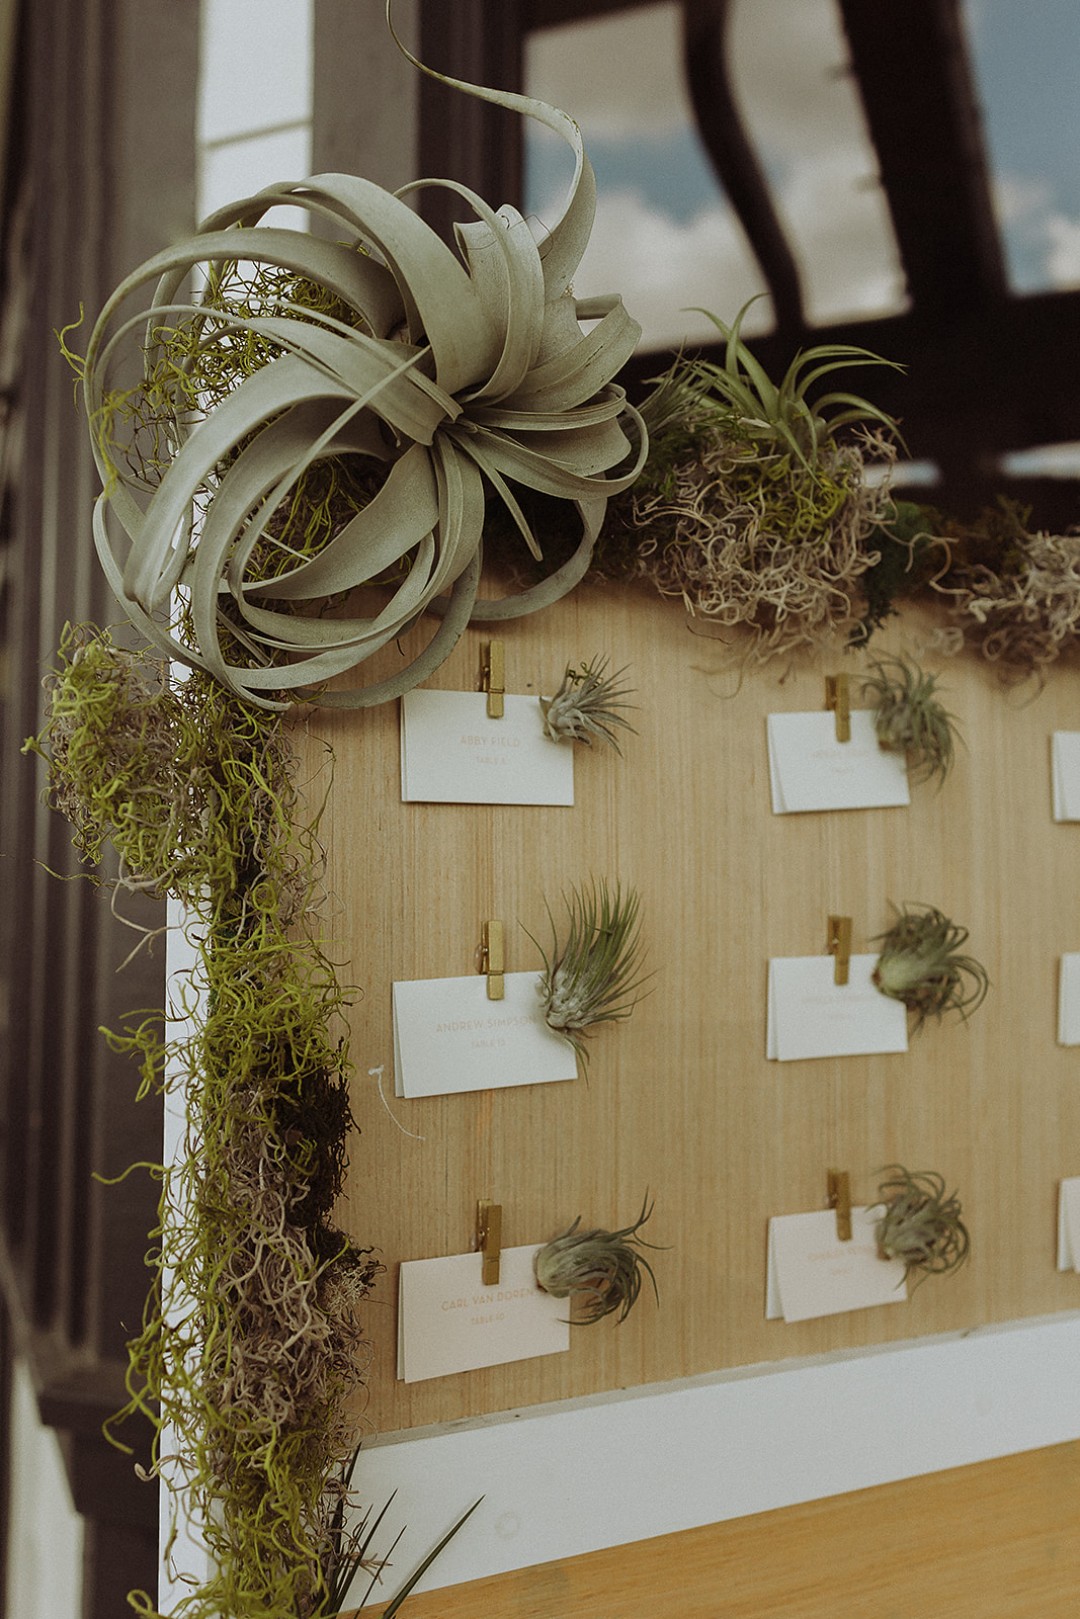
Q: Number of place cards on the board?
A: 9